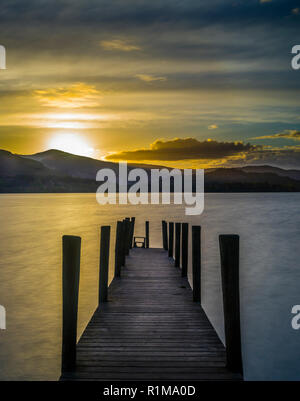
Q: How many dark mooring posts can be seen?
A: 13